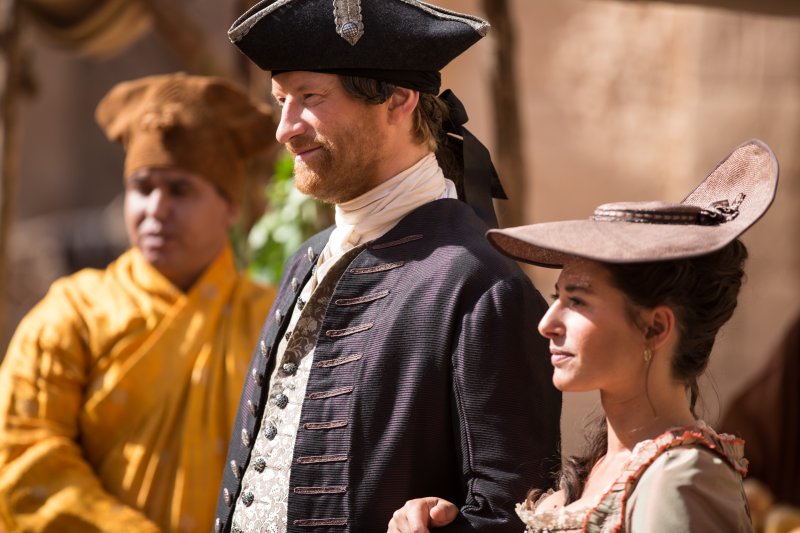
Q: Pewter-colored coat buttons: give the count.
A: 10